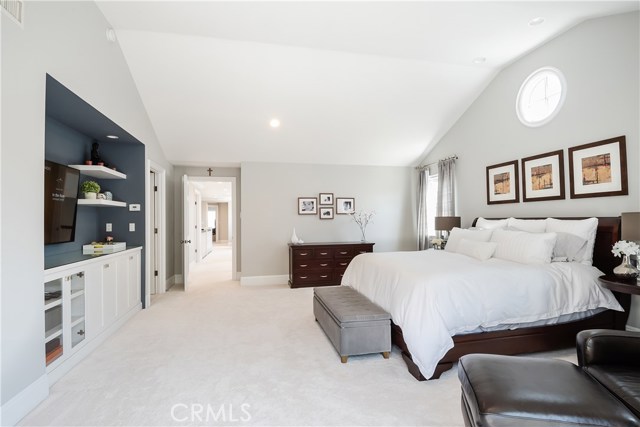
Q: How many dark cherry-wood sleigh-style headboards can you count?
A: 1